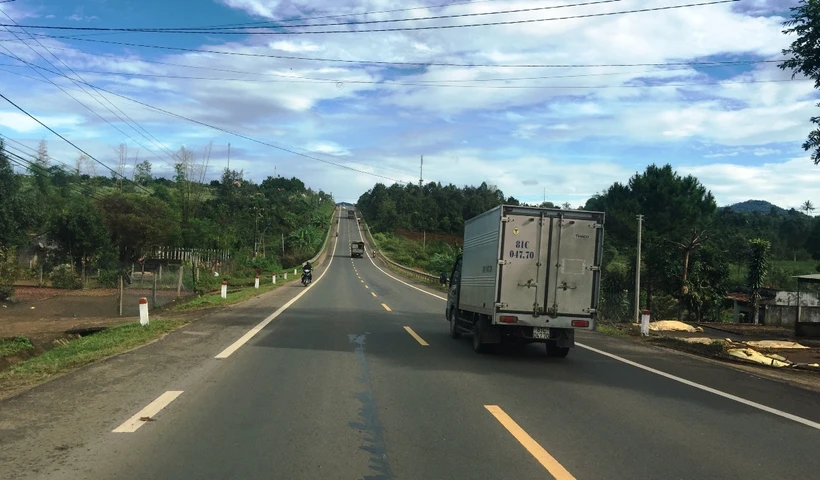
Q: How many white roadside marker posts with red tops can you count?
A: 7